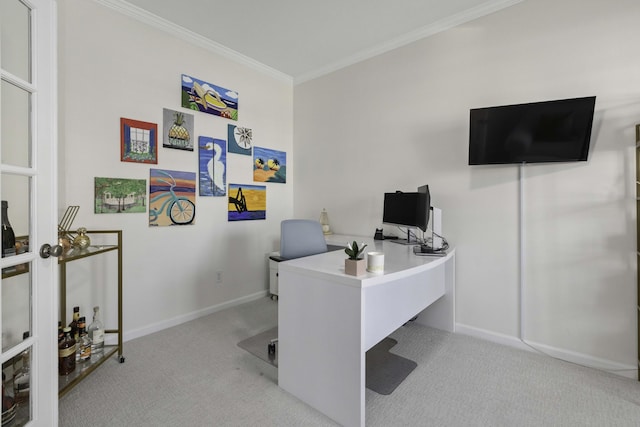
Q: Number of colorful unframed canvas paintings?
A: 9